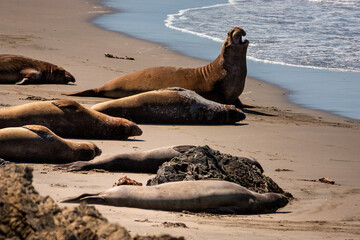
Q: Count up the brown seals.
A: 5